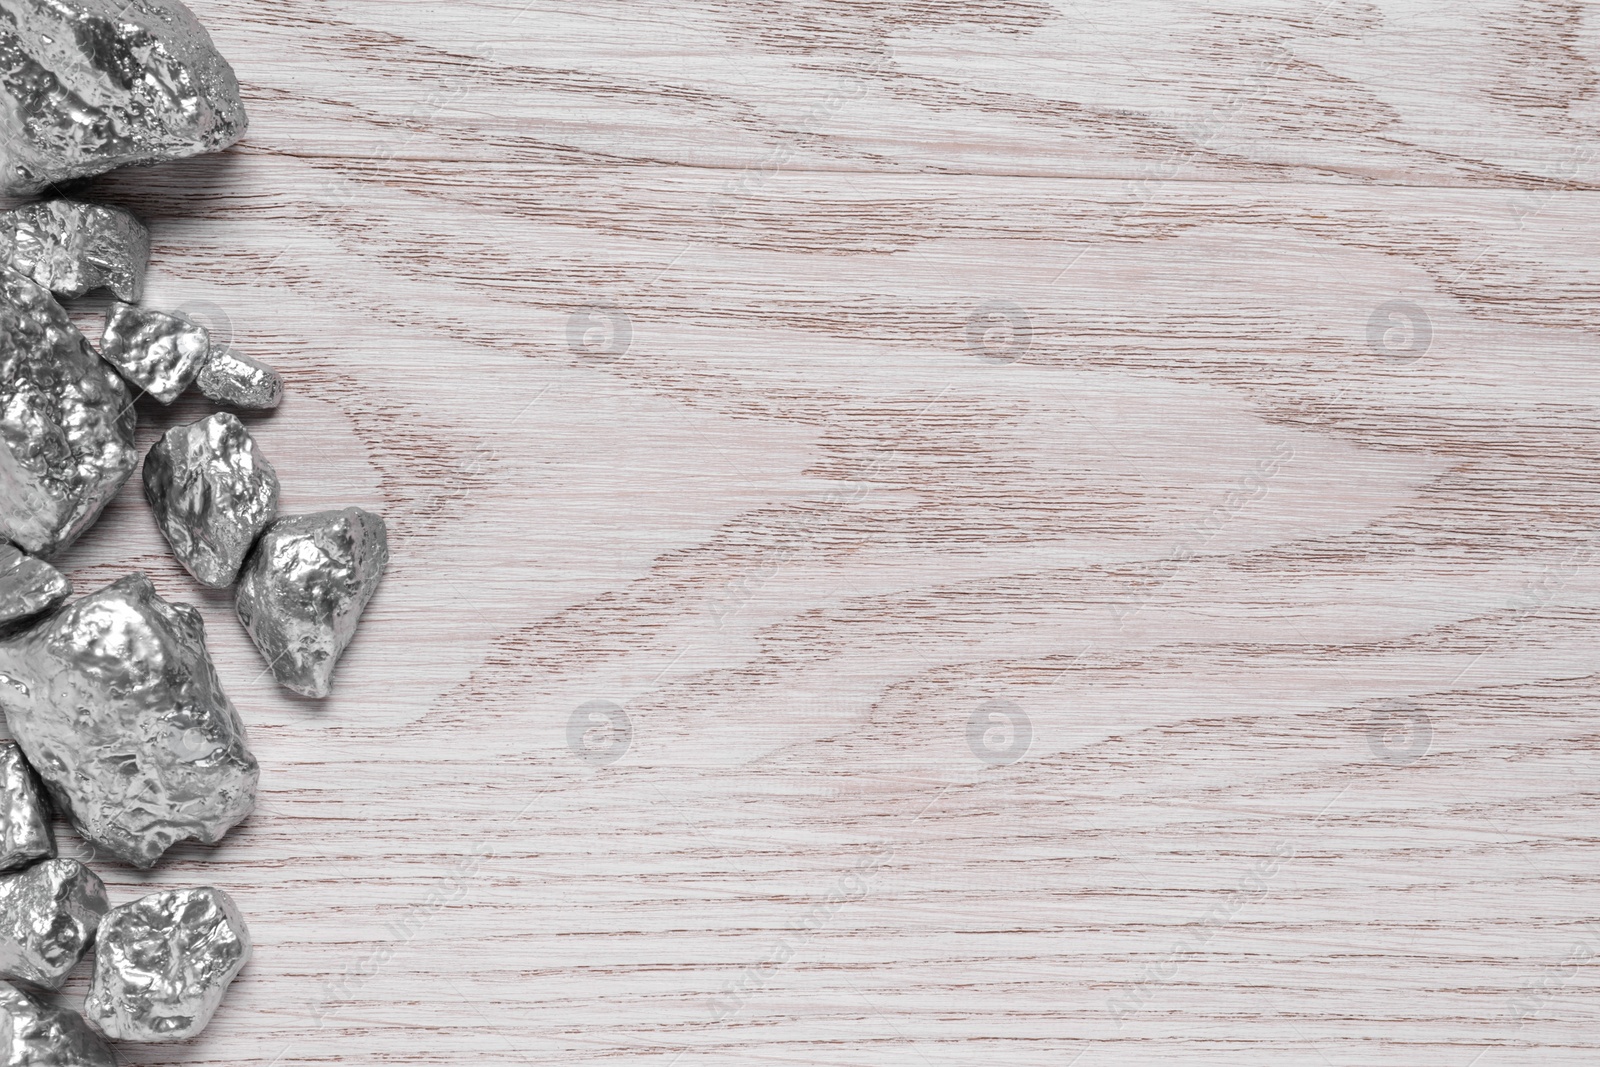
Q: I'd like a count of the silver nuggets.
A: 13